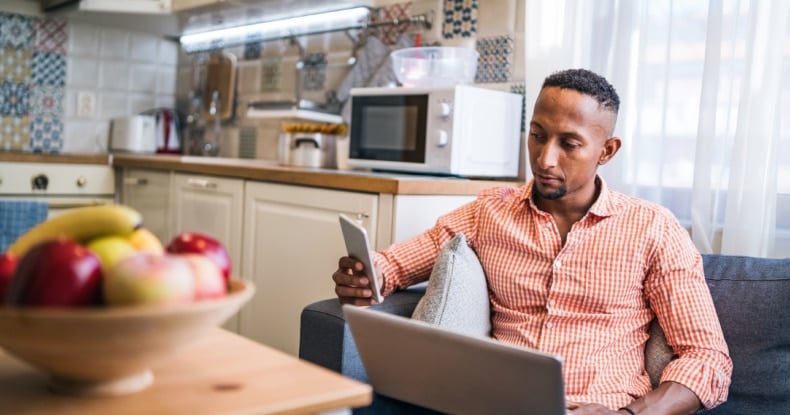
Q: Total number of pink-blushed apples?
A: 2